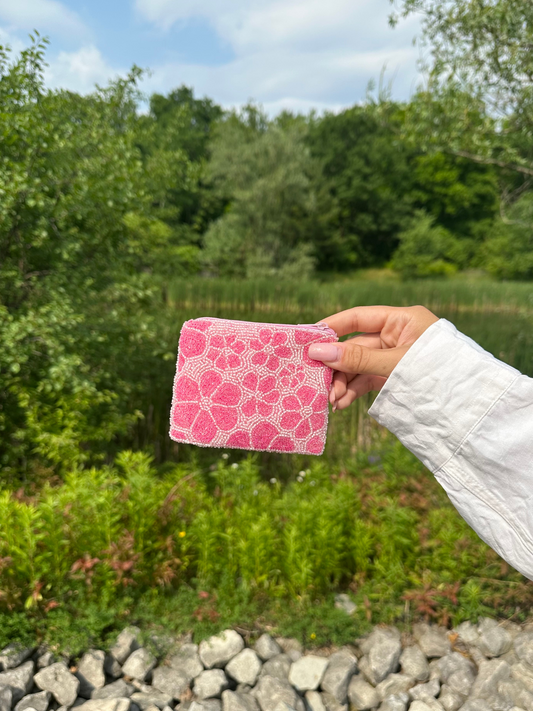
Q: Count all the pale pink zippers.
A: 1